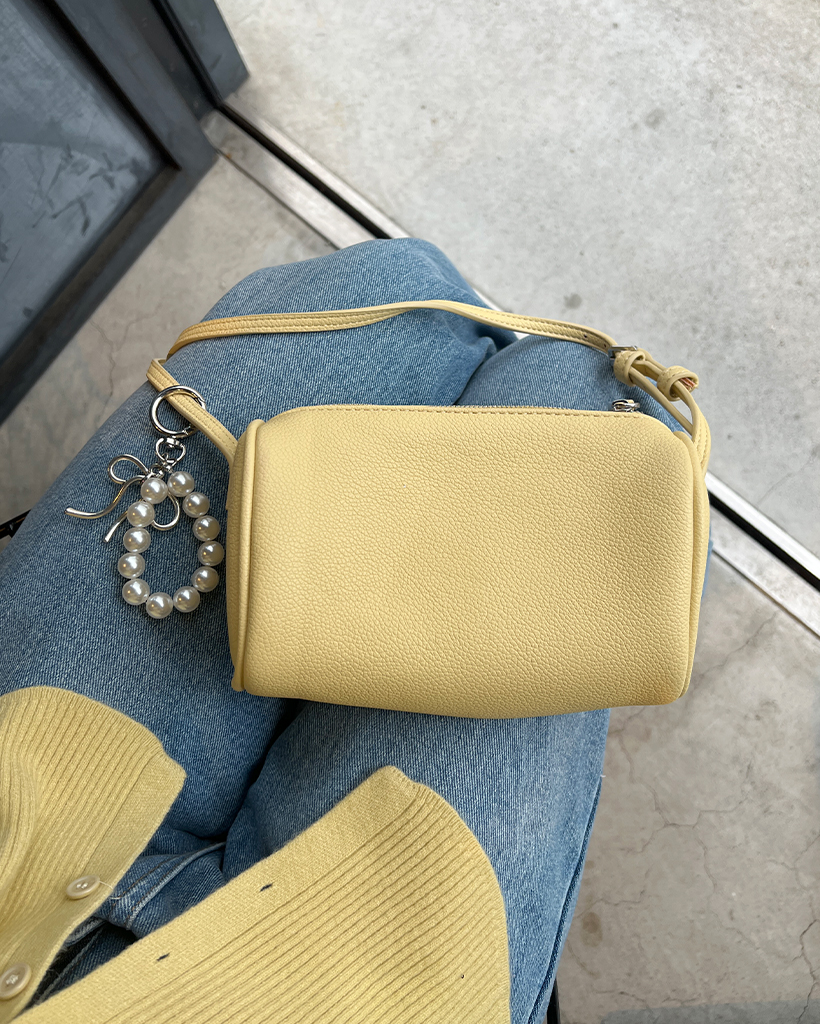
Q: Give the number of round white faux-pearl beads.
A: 12